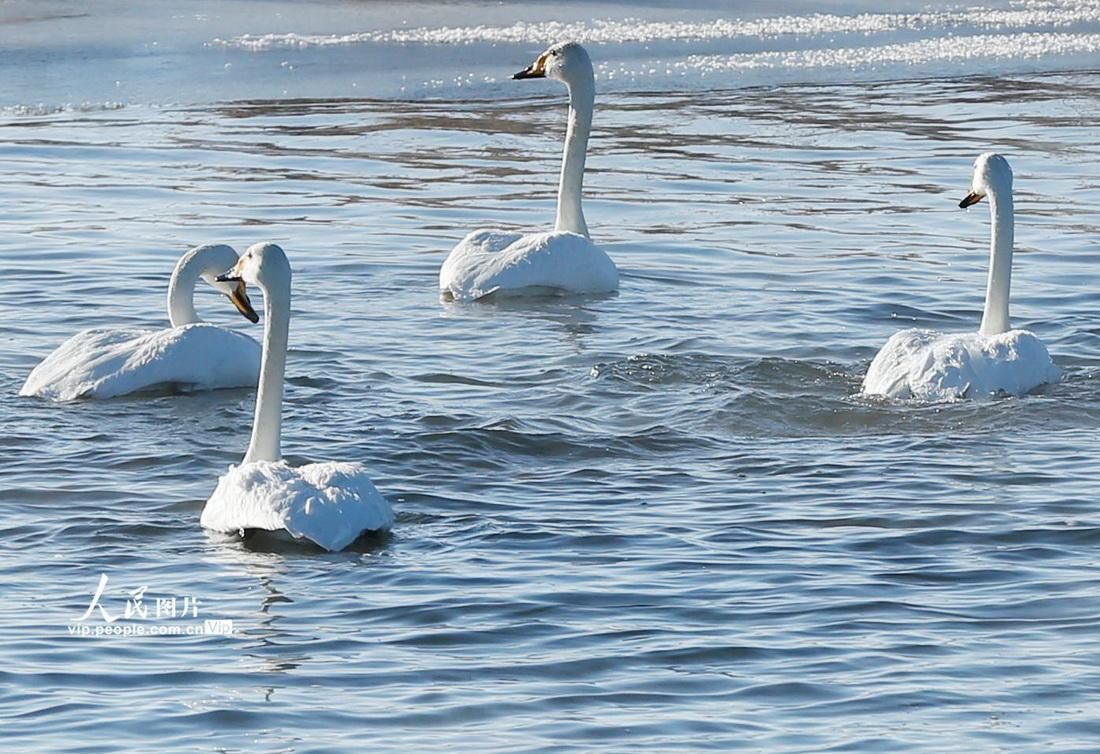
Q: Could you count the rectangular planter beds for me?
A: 0